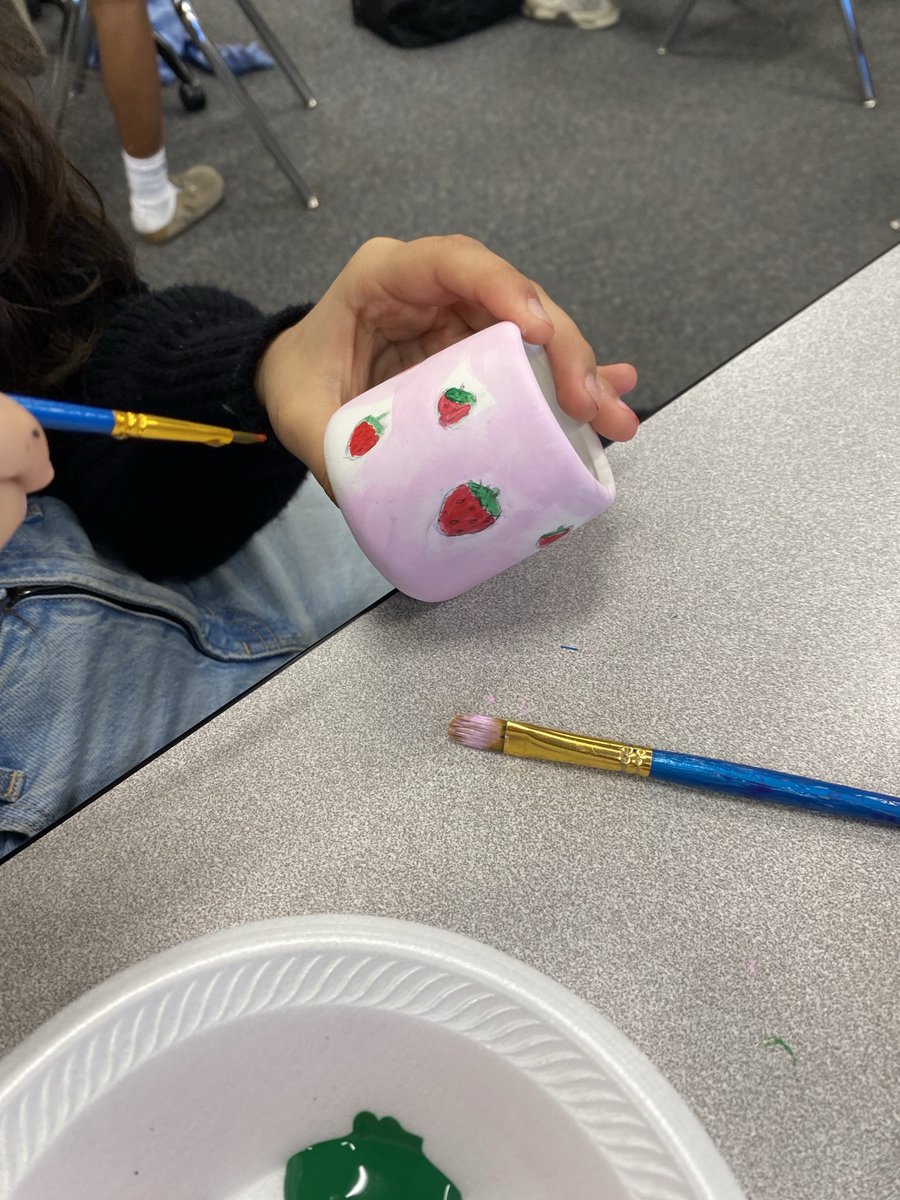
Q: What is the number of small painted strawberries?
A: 4